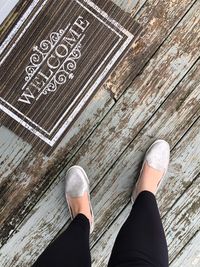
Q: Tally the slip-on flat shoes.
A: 2